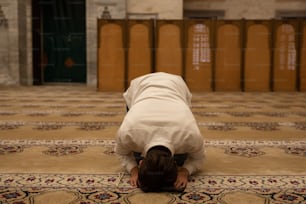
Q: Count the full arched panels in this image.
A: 7